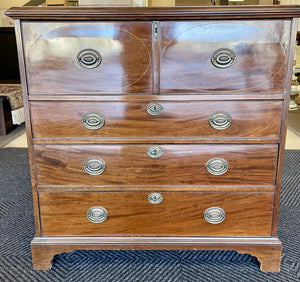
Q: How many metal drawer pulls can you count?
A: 8